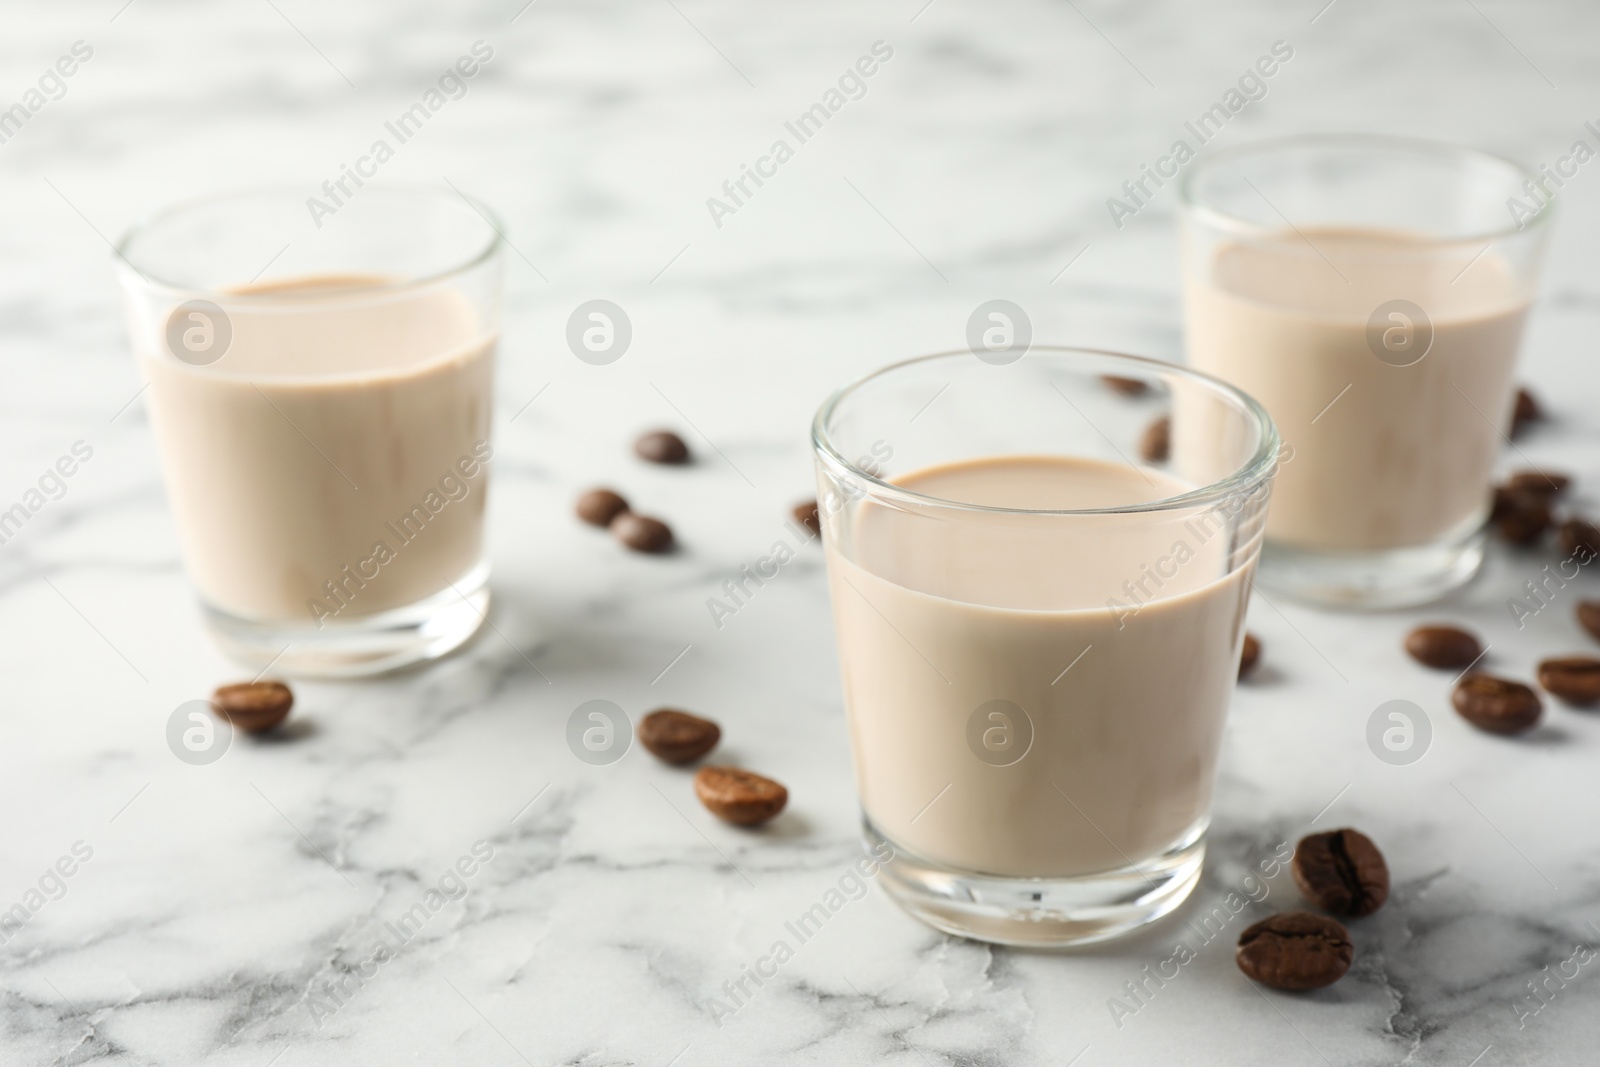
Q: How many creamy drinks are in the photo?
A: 3